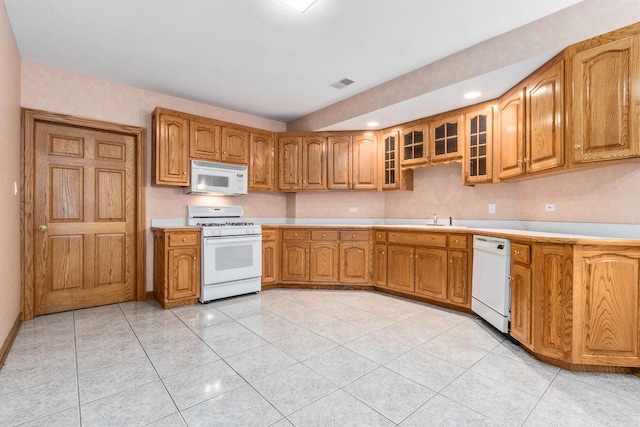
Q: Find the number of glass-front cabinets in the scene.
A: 4